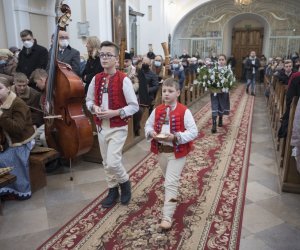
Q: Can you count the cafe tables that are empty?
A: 0